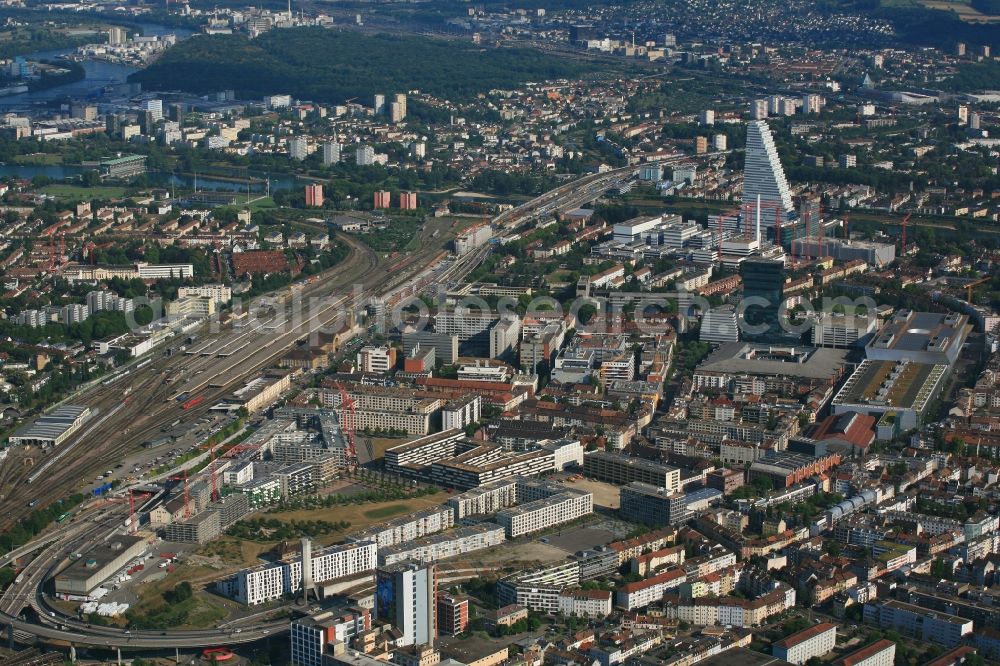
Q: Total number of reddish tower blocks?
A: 3